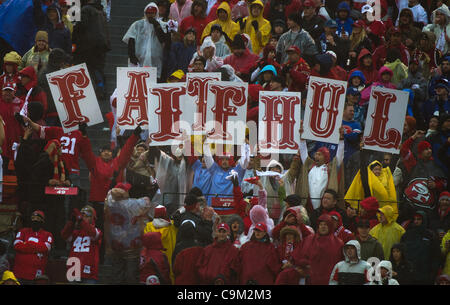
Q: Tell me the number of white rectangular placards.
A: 8